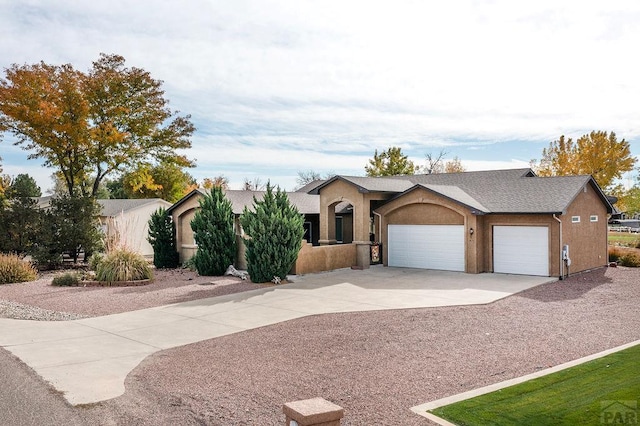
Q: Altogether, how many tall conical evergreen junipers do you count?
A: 3